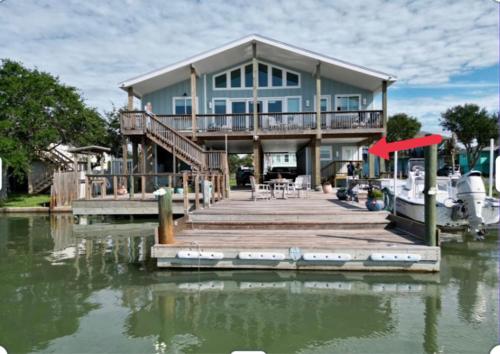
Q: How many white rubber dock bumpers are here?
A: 4